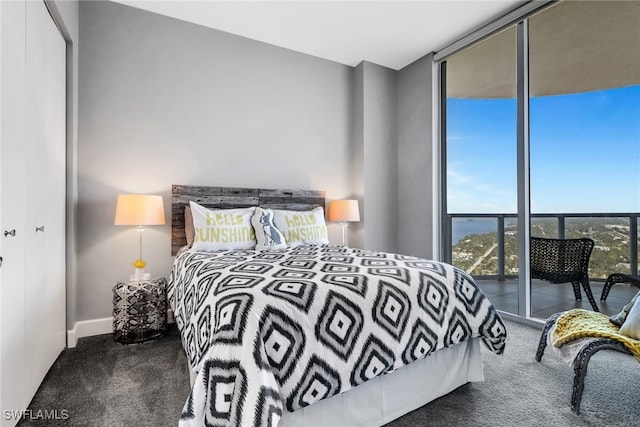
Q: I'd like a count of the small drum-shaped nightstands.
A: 1